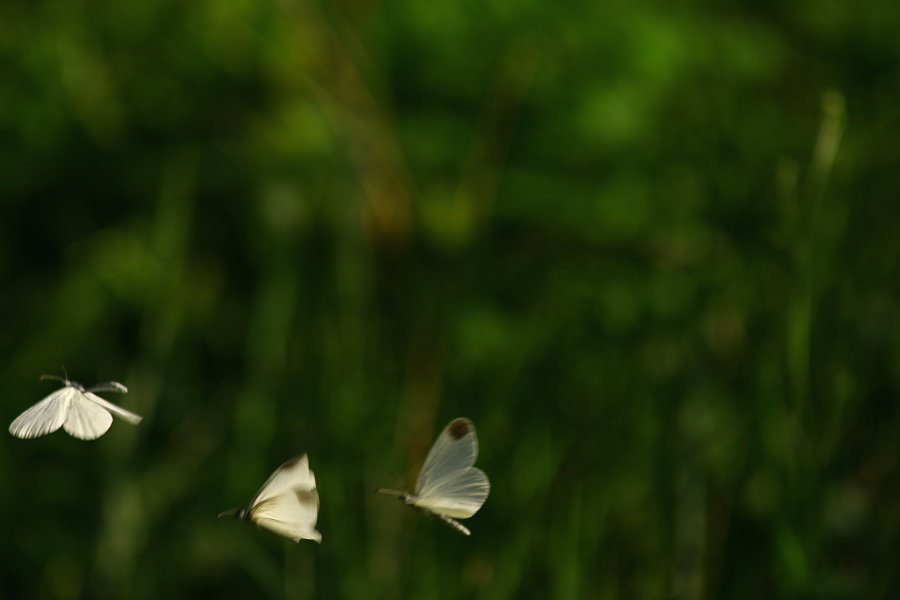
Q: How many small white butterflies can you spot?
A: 3